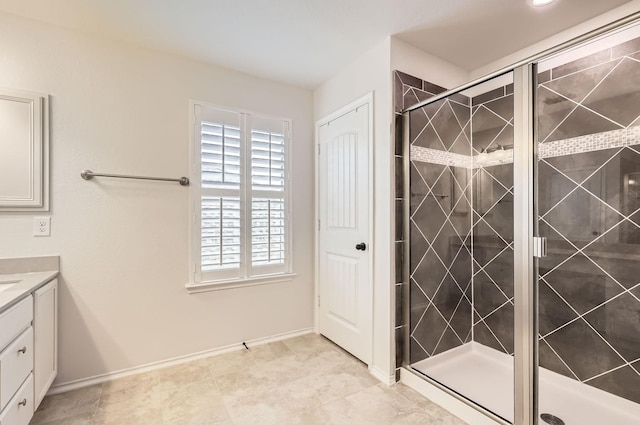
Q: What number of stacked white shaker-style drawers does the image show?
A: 3